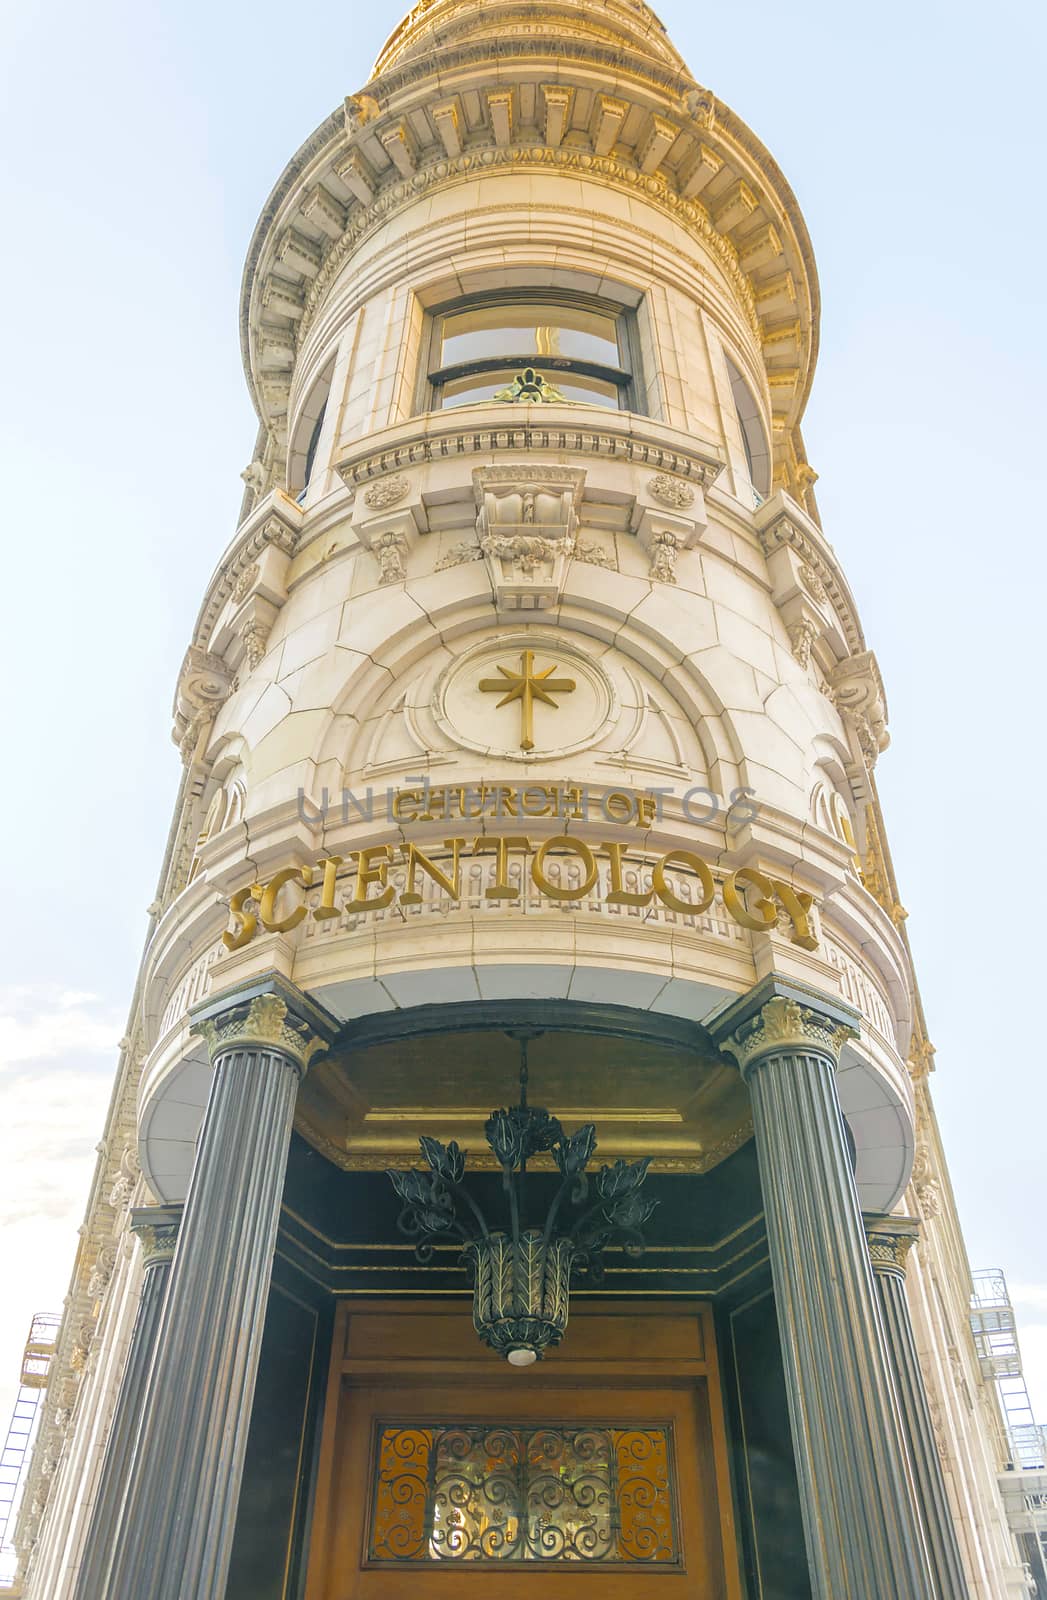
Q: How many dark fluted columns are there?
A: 4